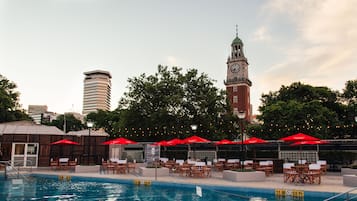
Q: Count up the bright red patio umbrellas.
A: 9